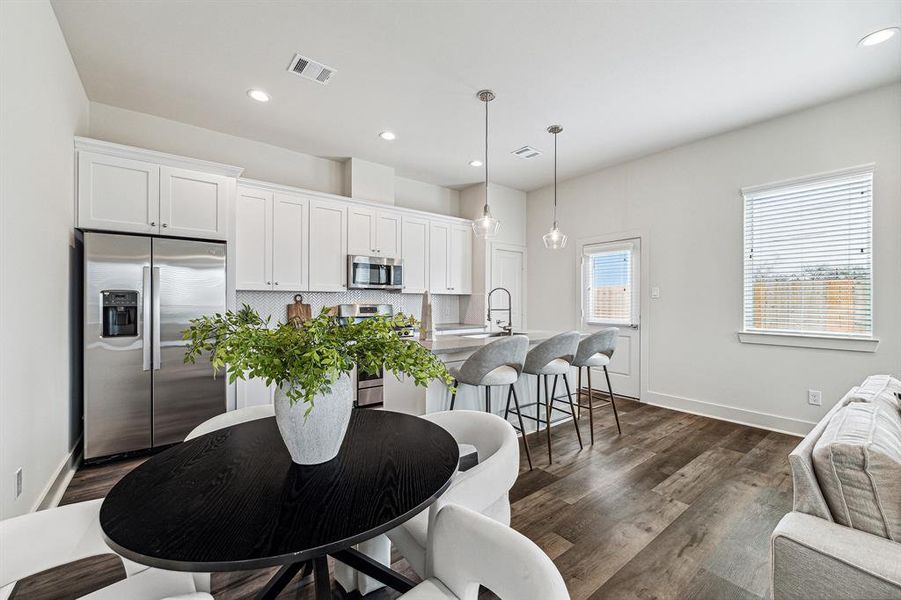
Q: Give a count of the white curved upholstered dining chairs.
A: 4